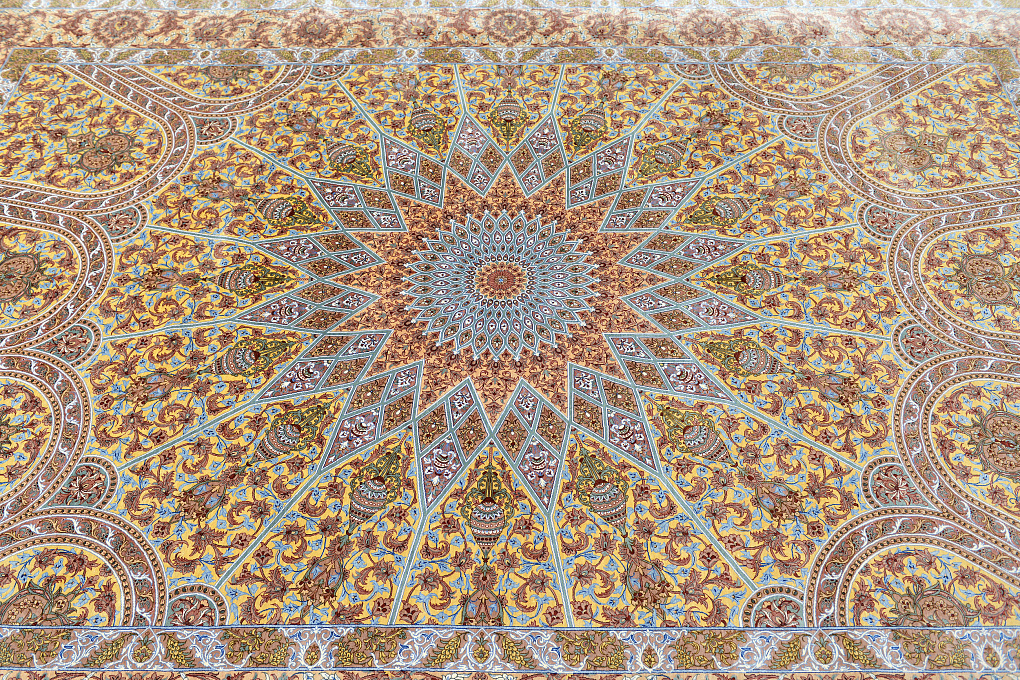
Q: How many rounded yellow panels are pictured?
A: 10